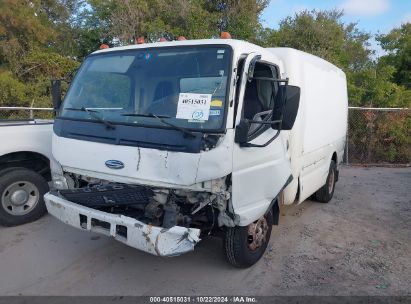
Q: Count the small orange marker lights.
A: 5